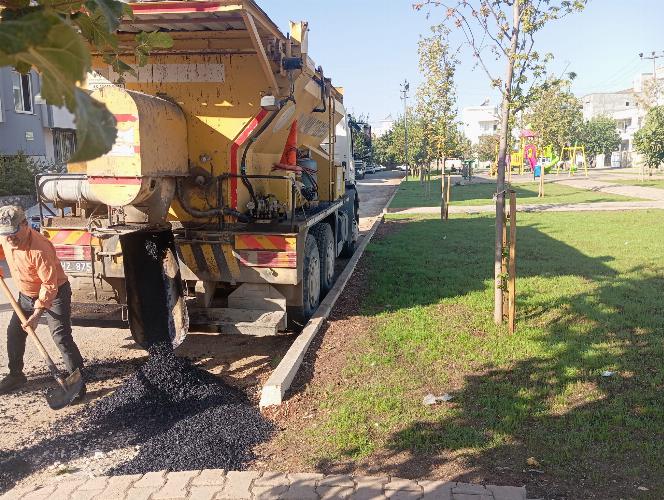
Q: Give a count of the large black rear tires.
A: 2